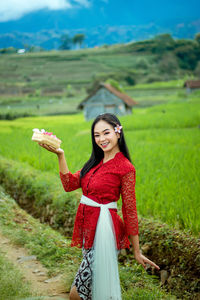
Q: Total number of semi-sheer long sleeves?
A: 2